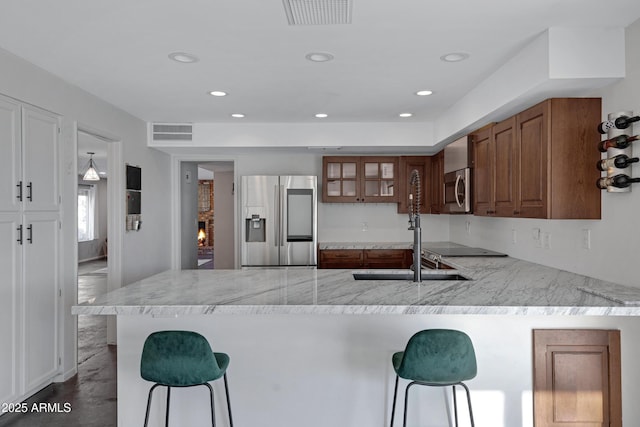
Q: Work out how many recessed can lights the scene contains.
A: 8